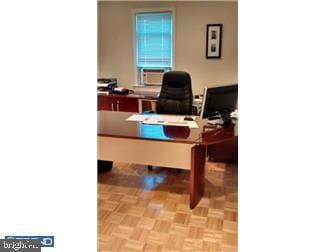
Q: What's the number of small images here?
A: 2